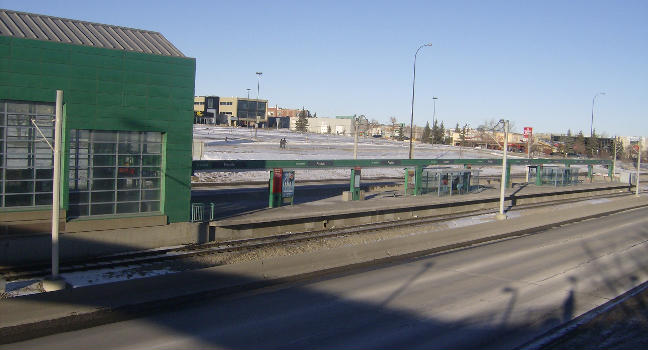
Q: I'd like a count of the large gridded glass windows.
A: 2